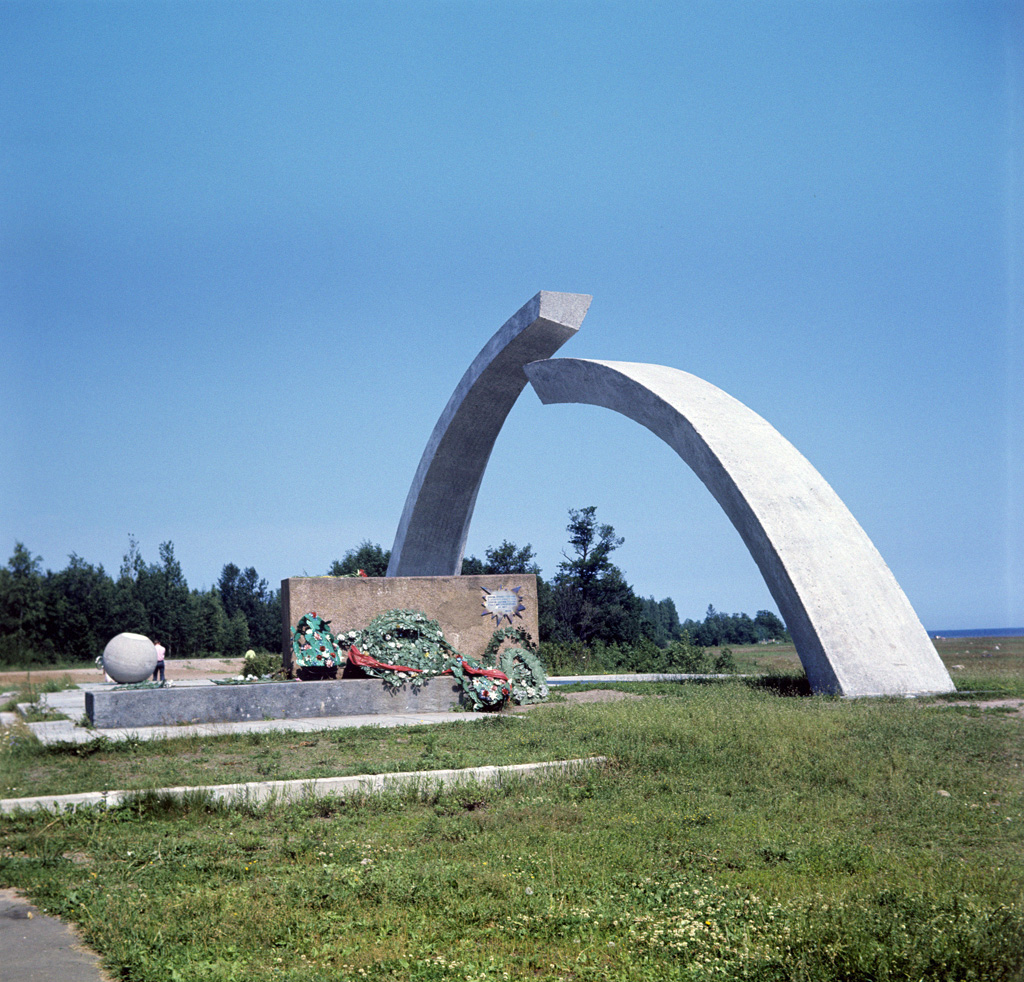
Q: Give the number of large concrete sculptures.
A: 2